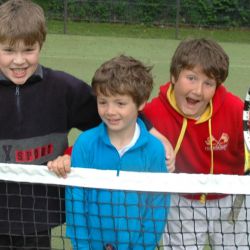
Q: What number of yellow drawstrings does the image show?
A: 2